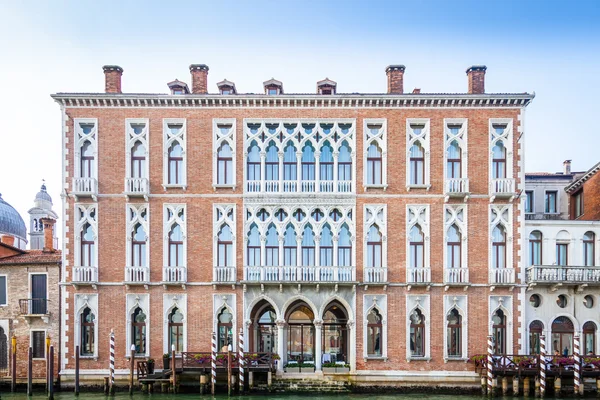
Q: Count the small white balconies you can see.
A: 12